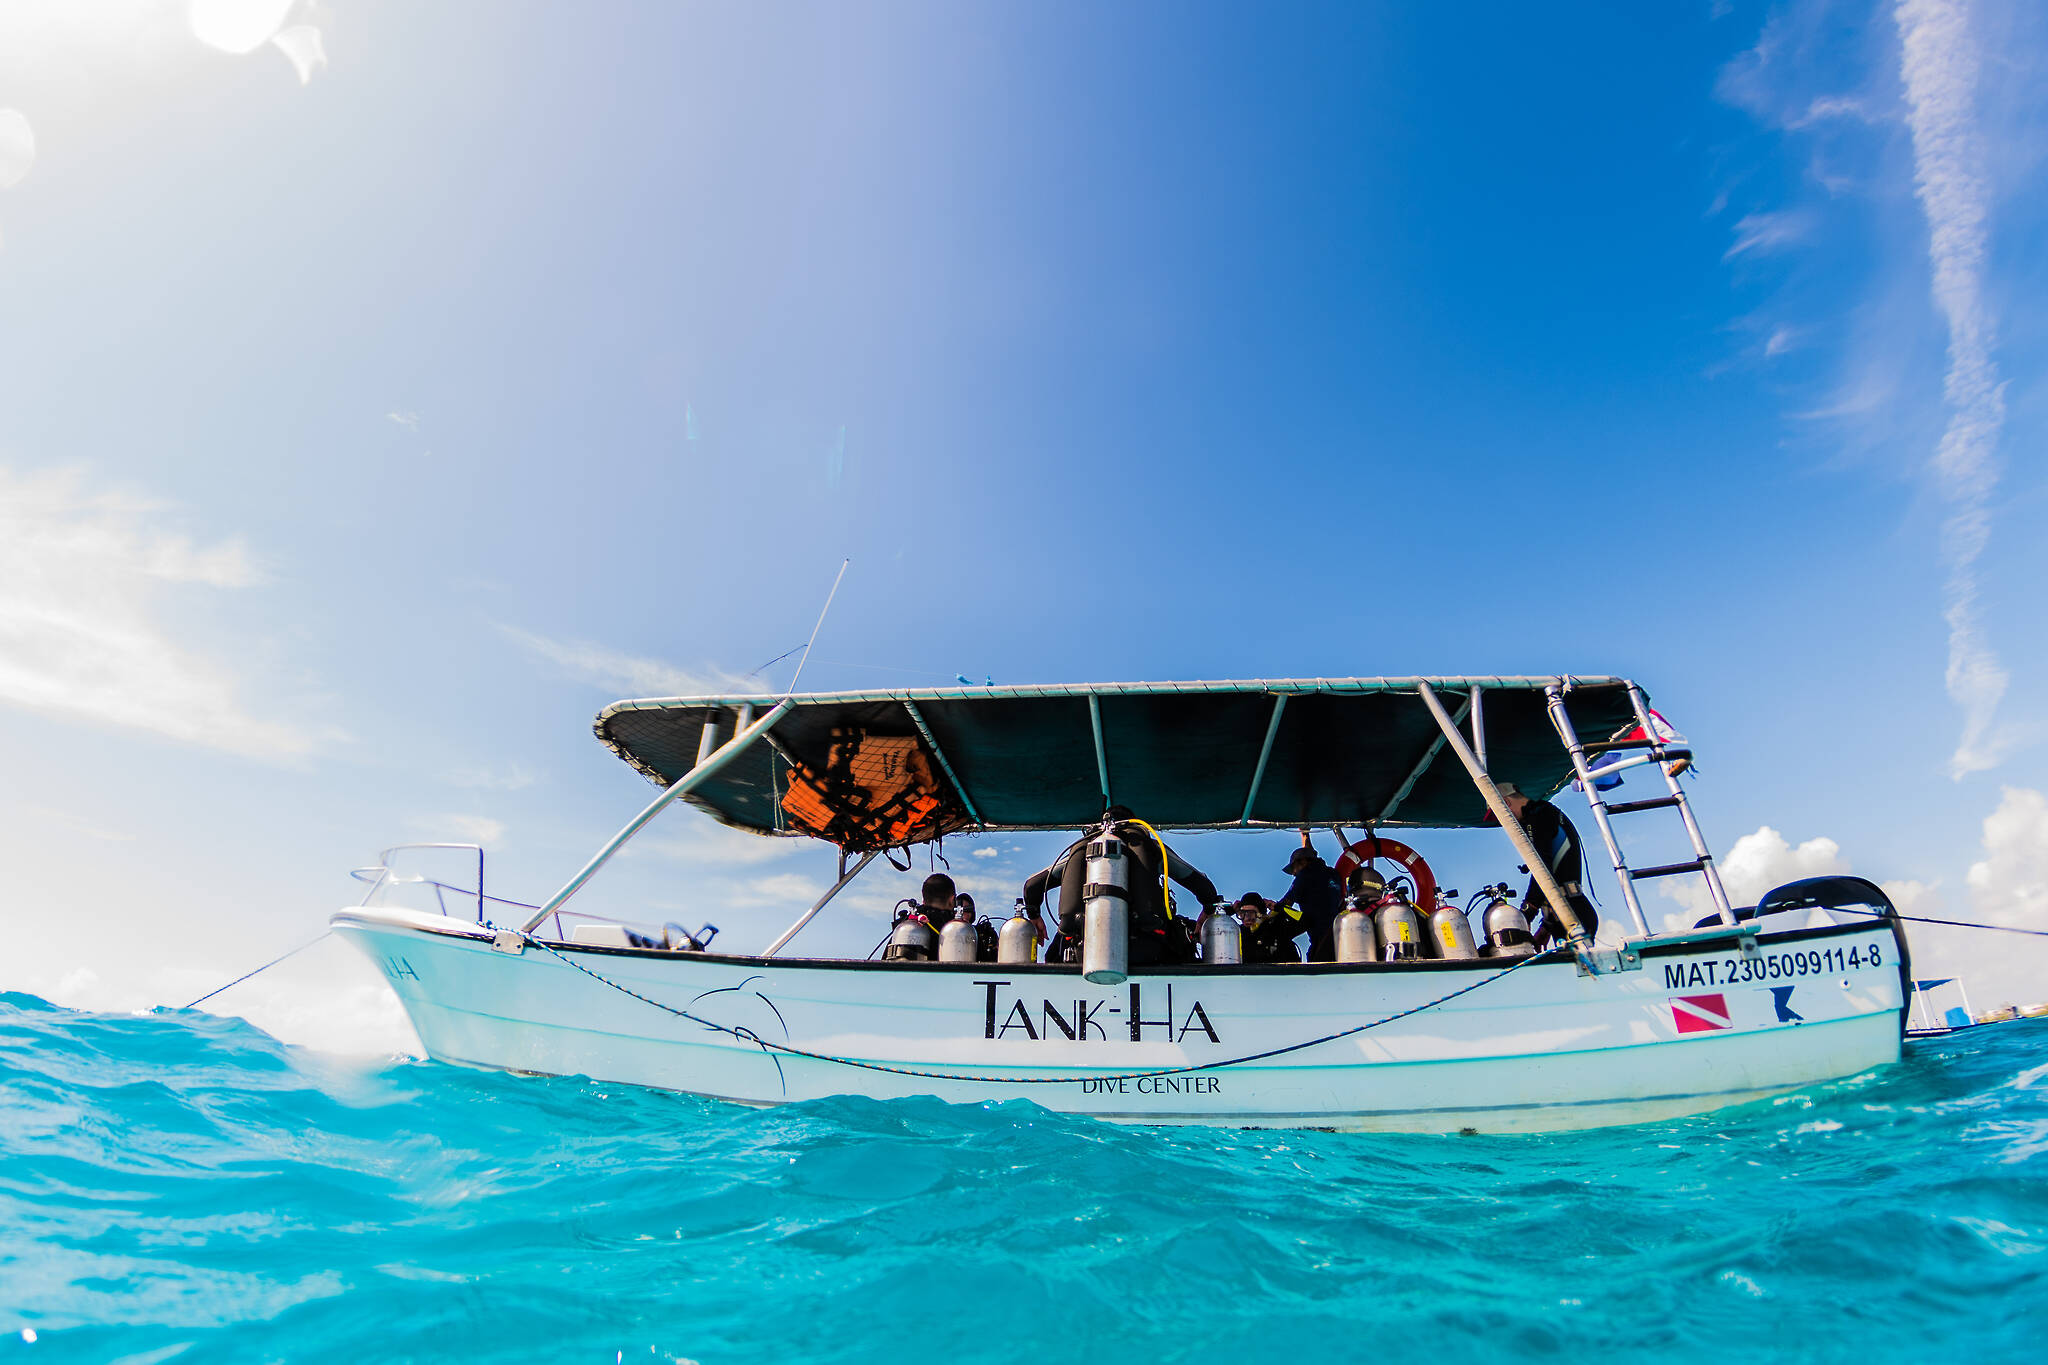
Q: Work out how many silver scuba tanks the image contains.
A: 9